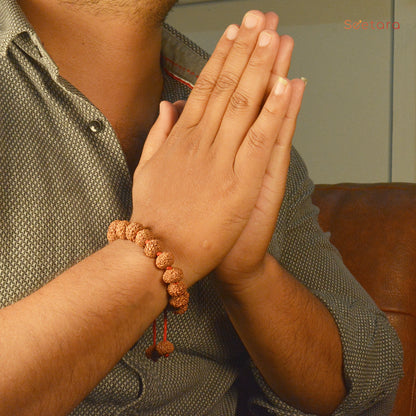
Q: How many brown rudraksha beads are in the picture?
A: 12